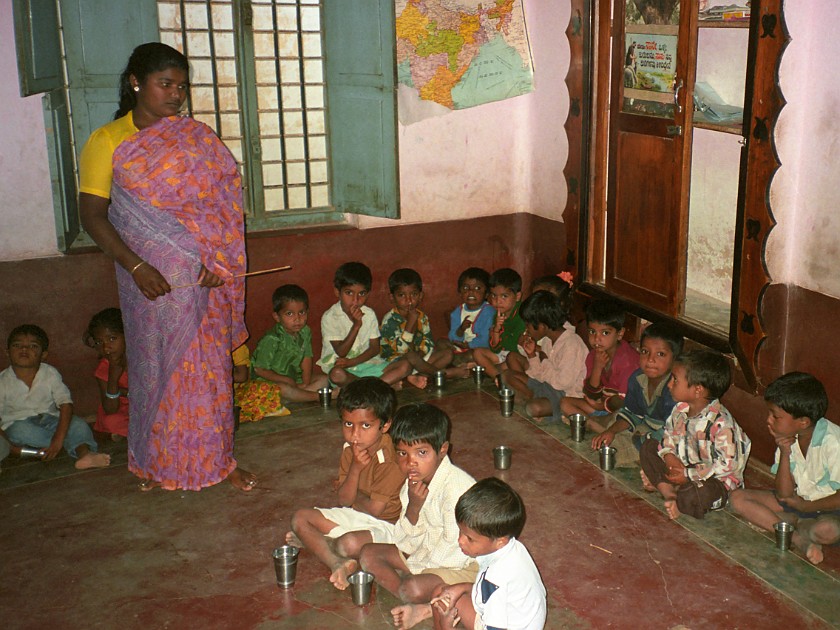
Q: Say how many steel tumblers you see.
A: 11